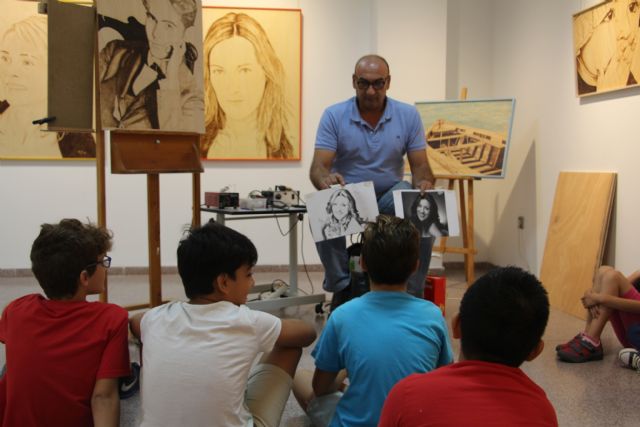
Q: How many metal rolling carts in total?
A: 1